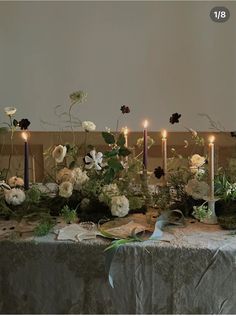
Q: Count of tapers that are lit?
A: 5